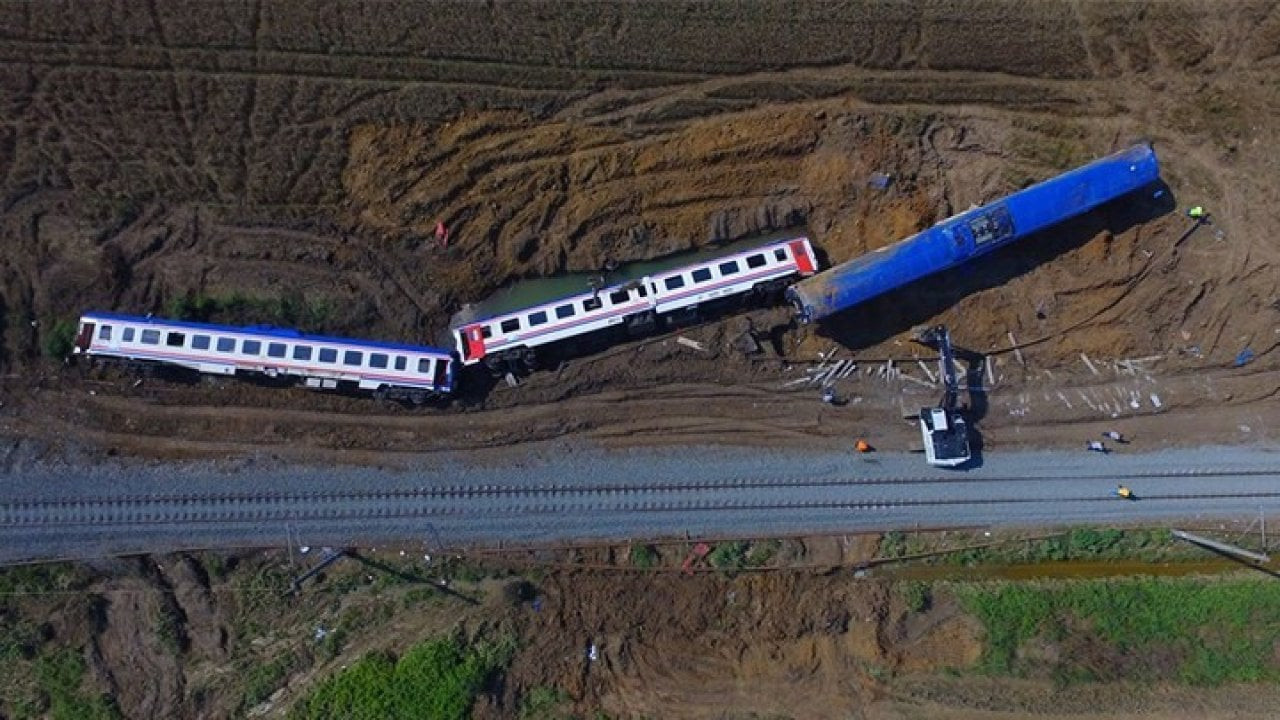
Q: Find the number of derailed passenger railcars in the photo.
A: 3